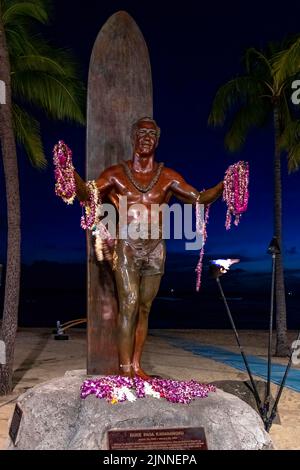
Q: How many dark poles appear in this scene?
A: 3